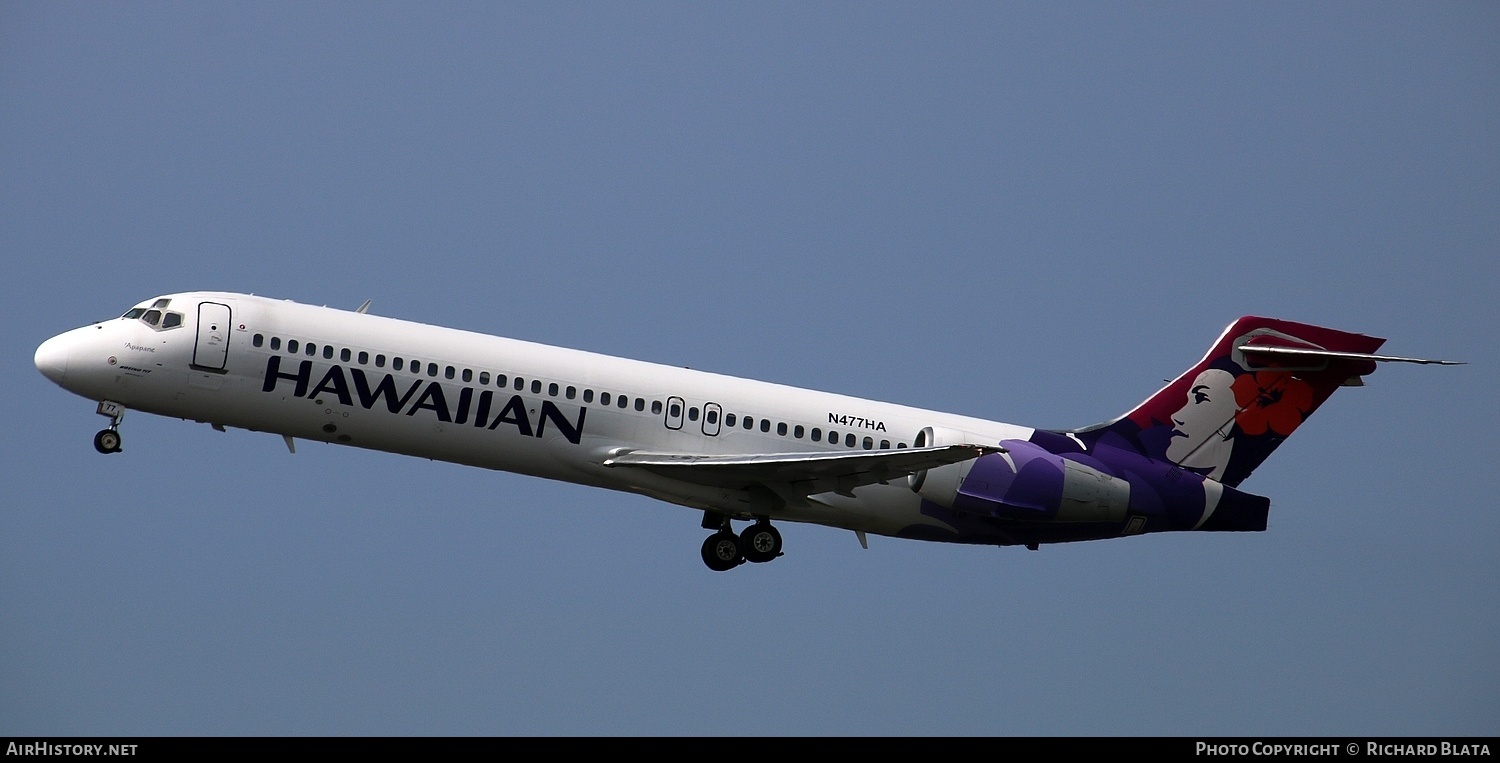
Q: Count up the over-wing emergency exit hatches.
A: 2